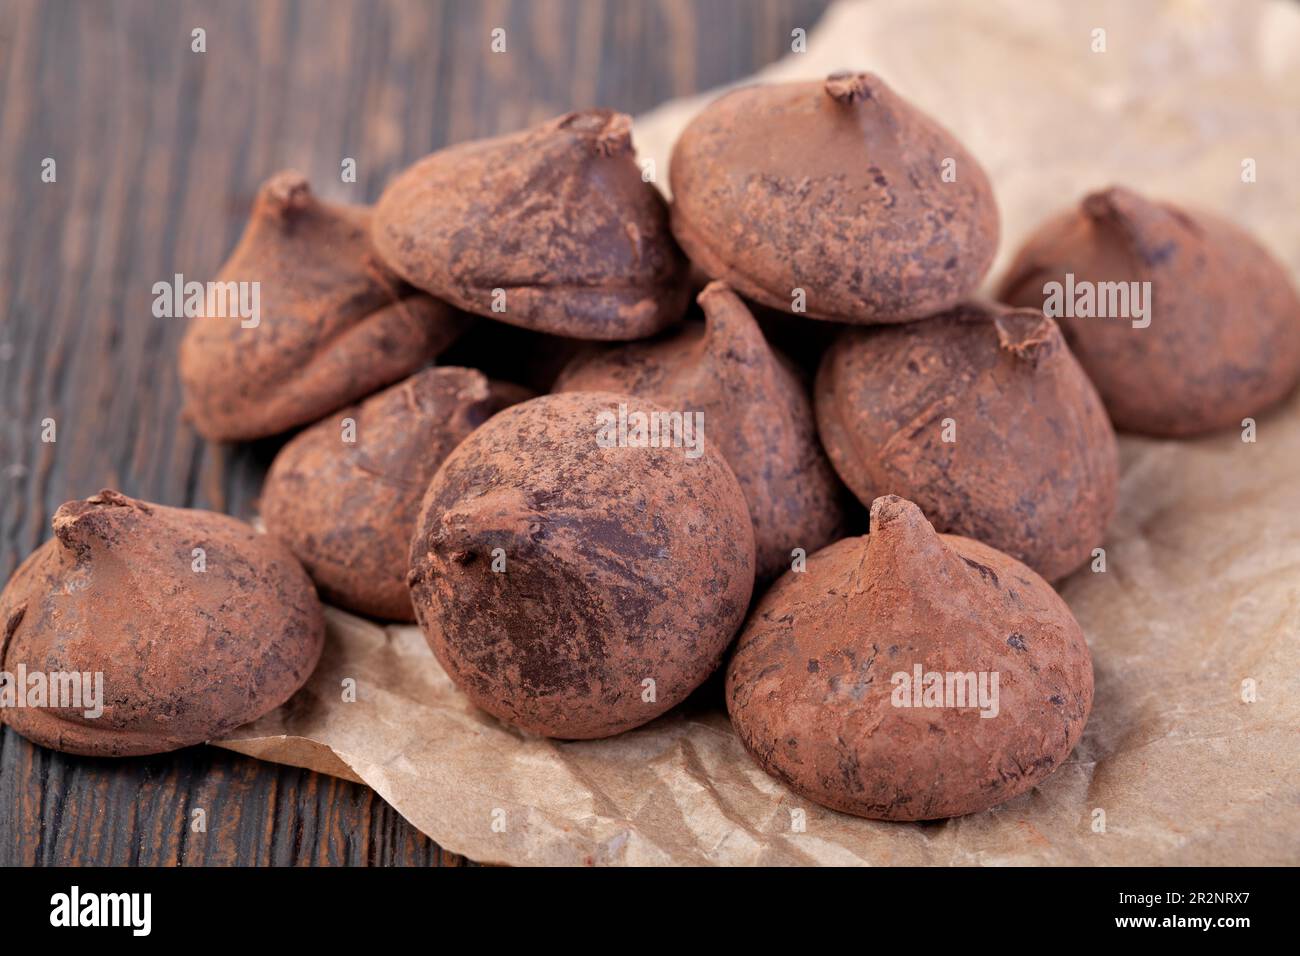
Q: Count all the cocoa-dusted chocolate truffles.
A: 10